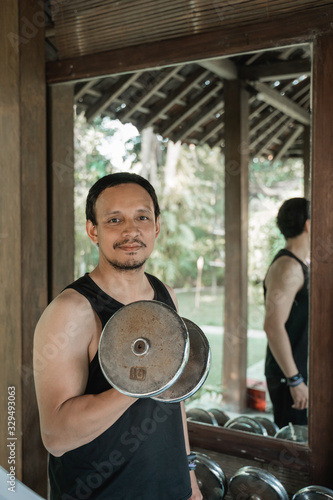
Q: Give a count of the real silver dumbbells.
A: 4